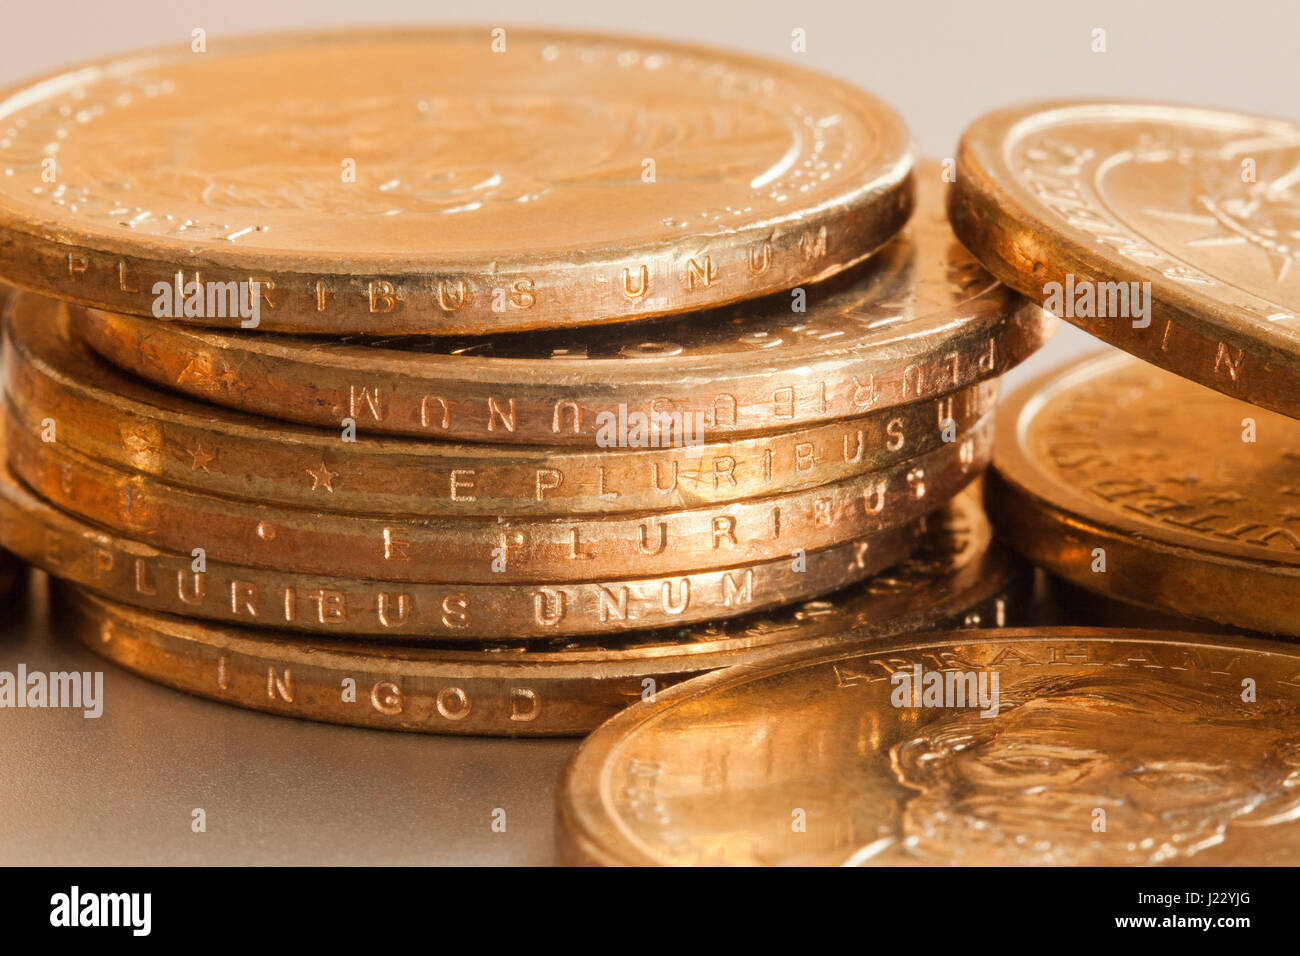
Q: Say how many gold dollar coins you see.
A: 9